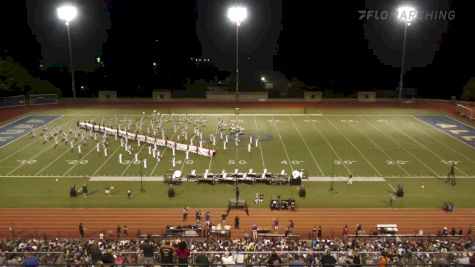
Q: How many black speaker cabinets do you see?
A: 4